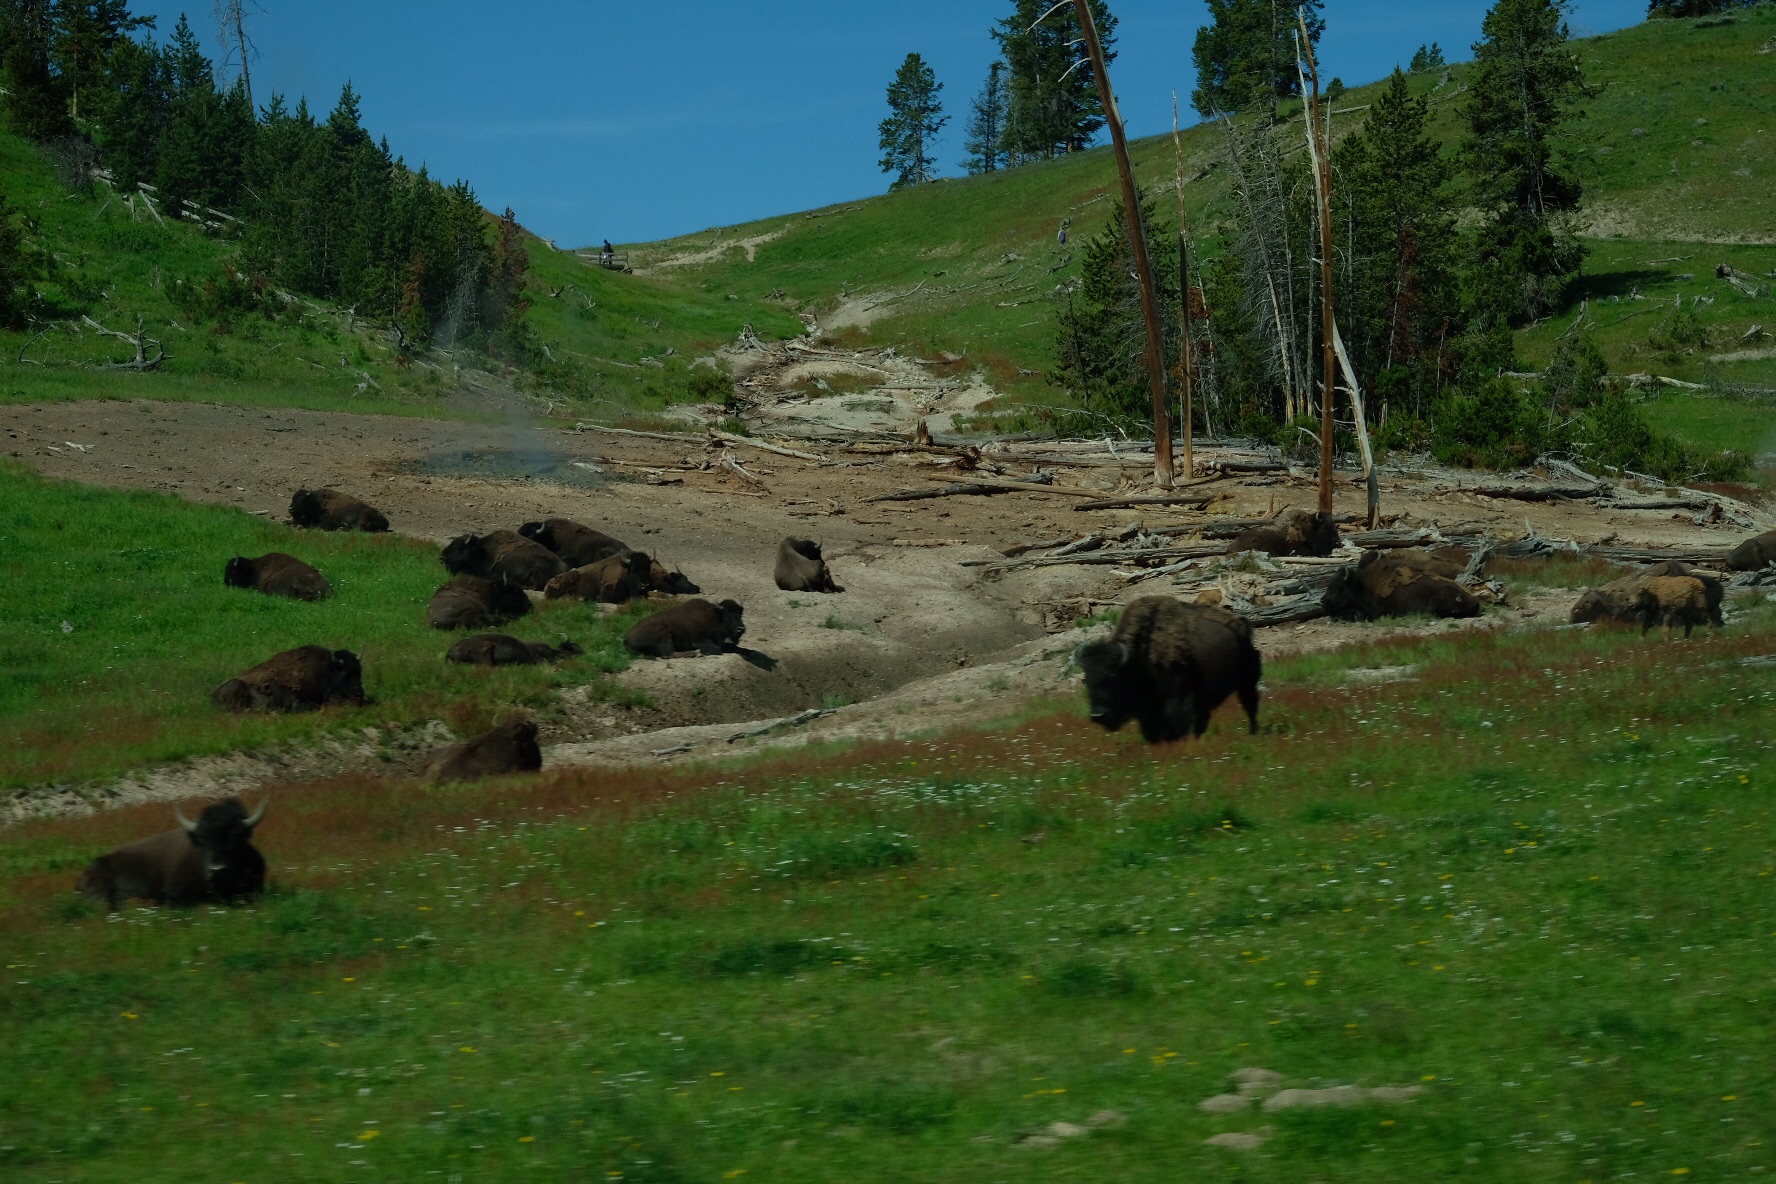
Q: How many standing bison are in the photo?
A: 2